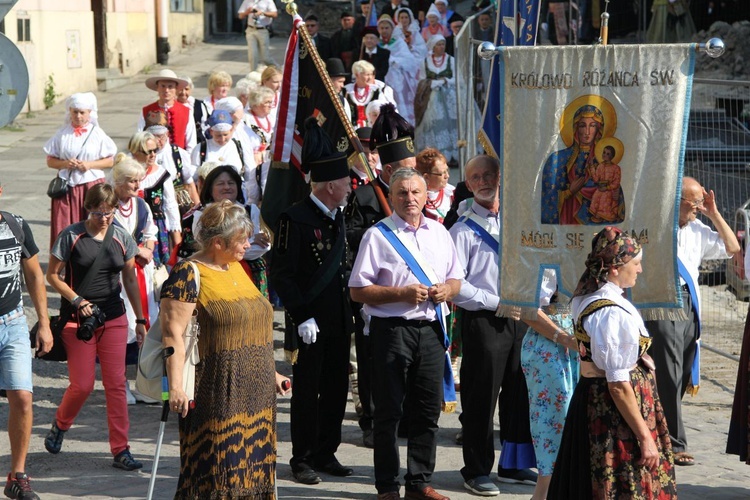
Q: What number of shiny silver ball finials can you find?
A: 2